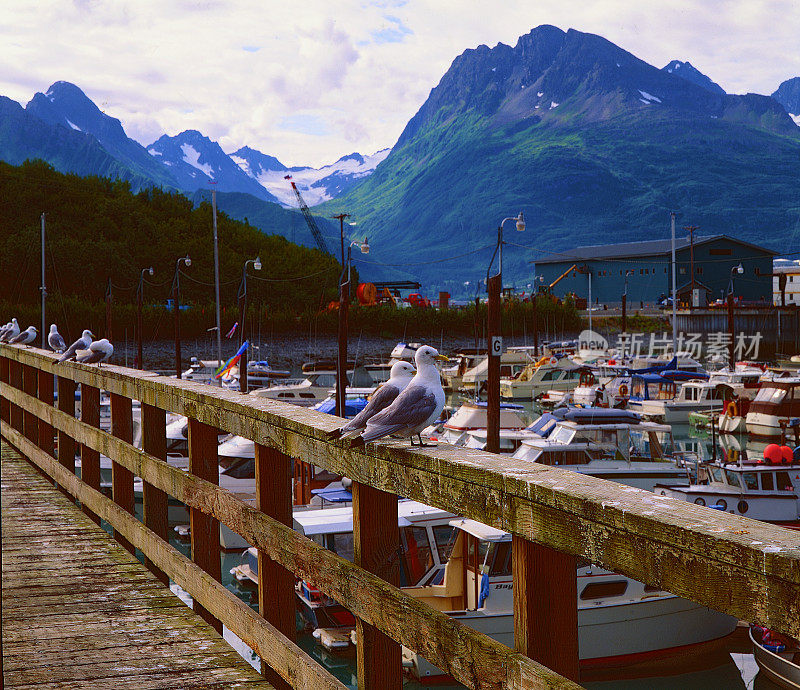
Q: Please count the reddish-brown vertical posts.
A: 12